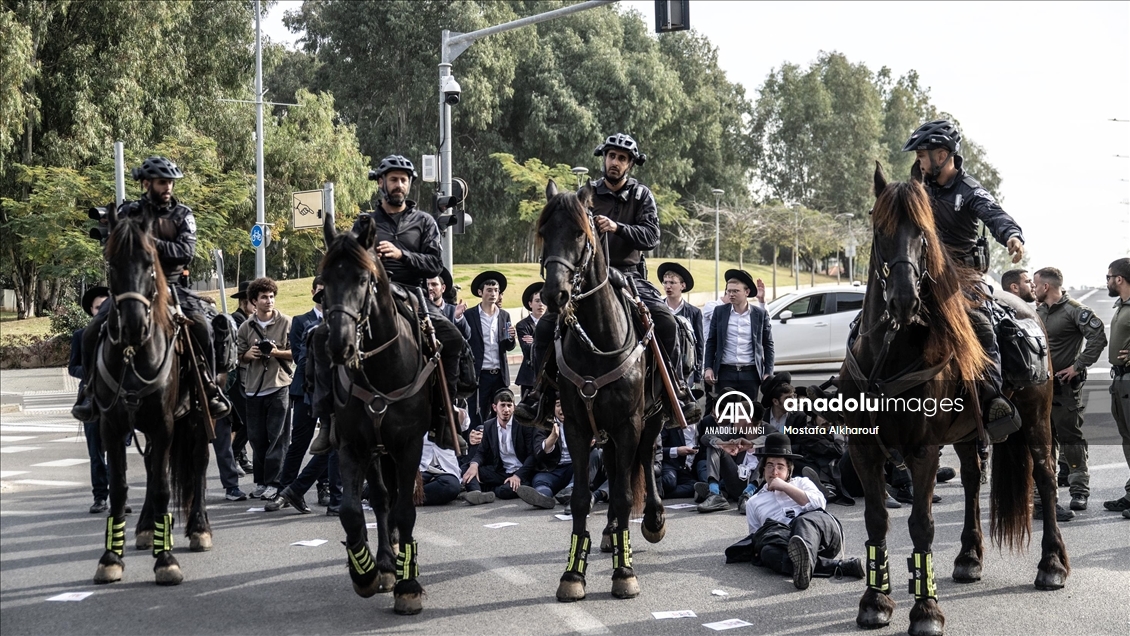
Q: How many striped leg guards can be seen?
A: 8